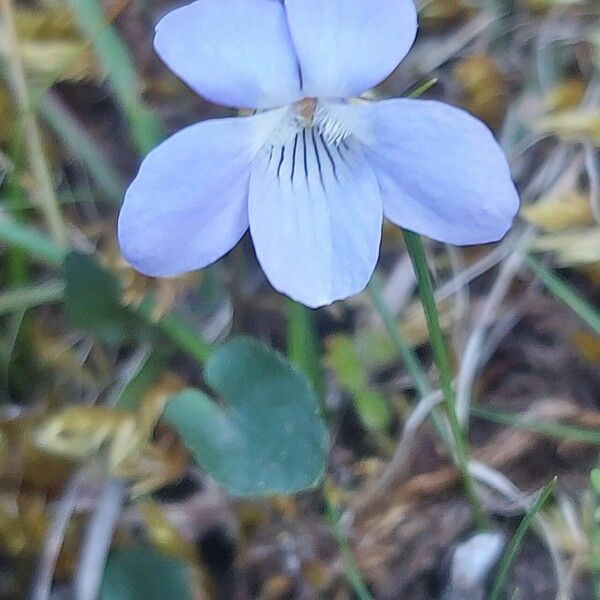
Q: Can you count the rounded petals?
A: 5